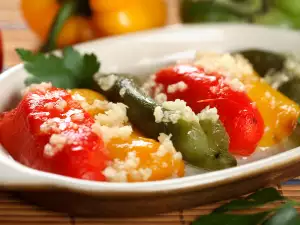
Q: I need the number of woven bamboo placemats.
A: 1